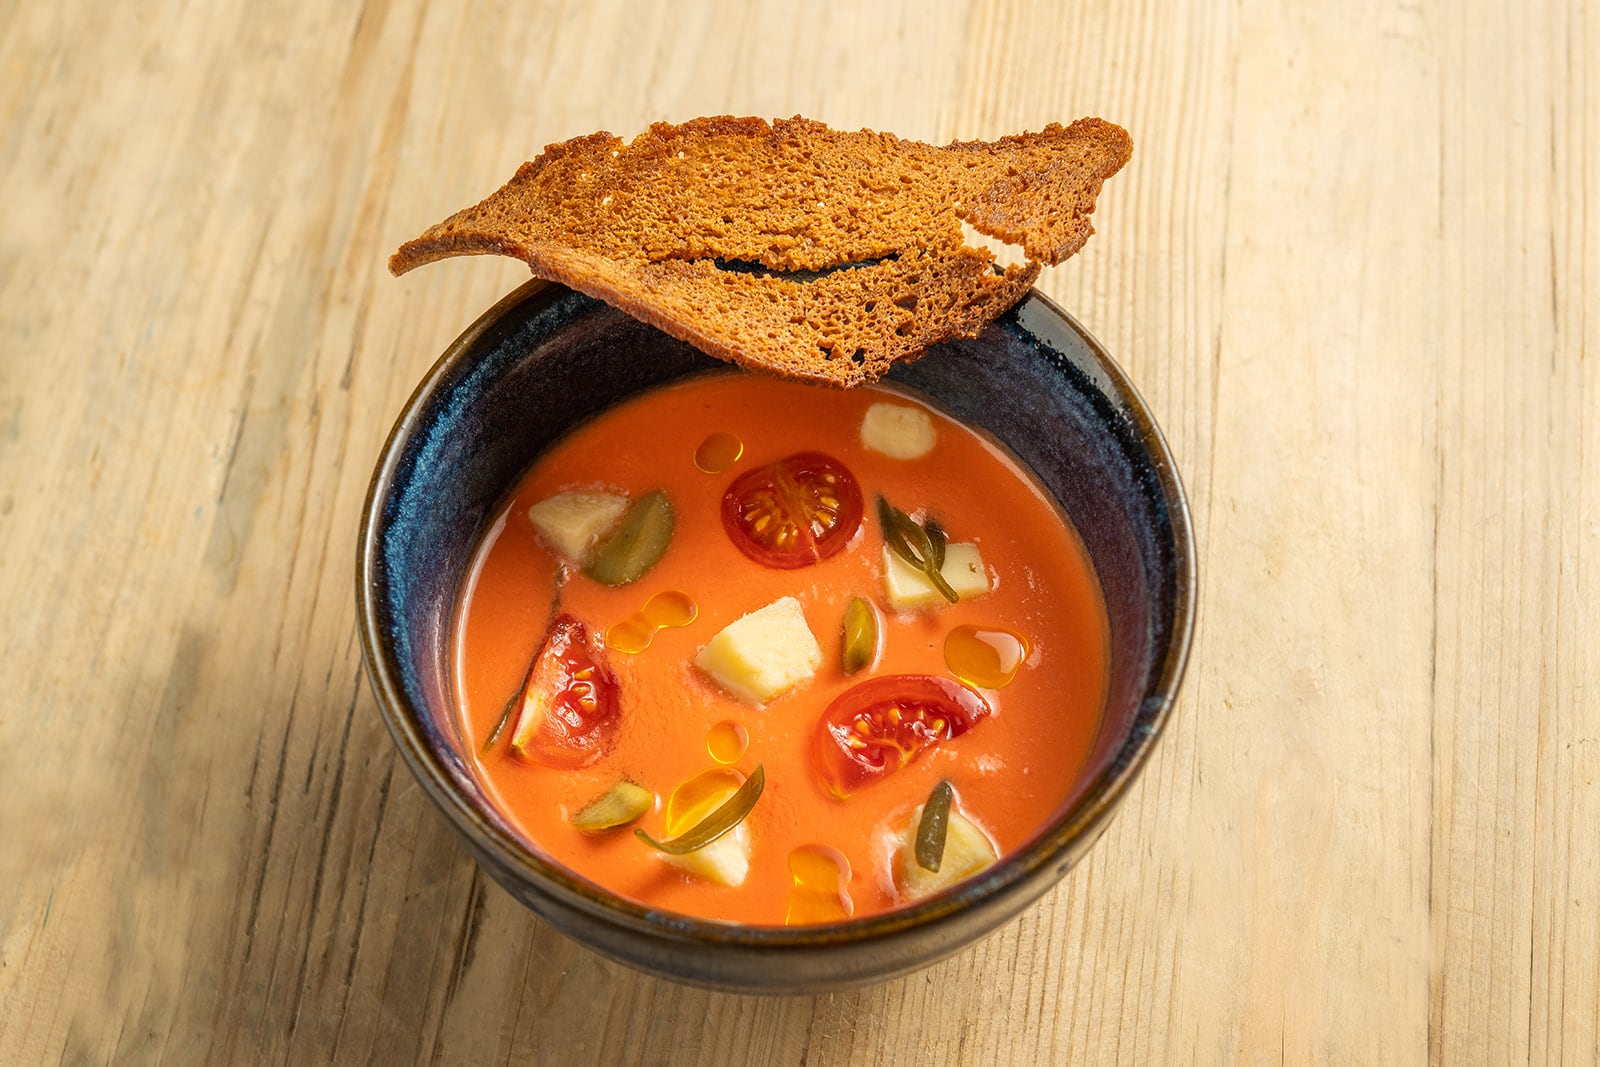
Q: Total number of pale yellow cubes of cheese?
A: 6